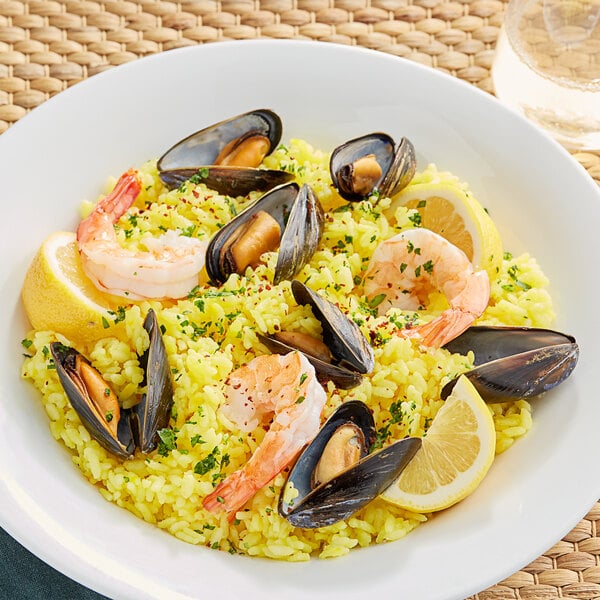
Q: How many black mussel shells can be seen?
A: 7